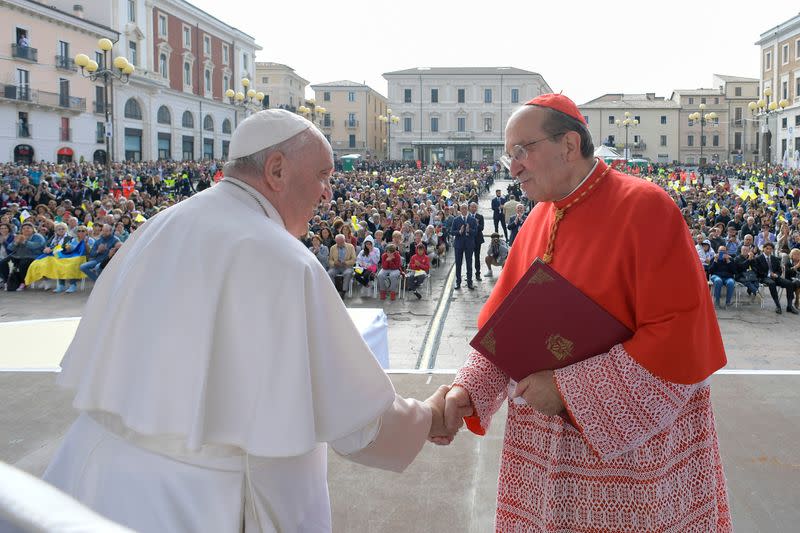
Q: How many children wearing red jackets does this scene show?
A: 2